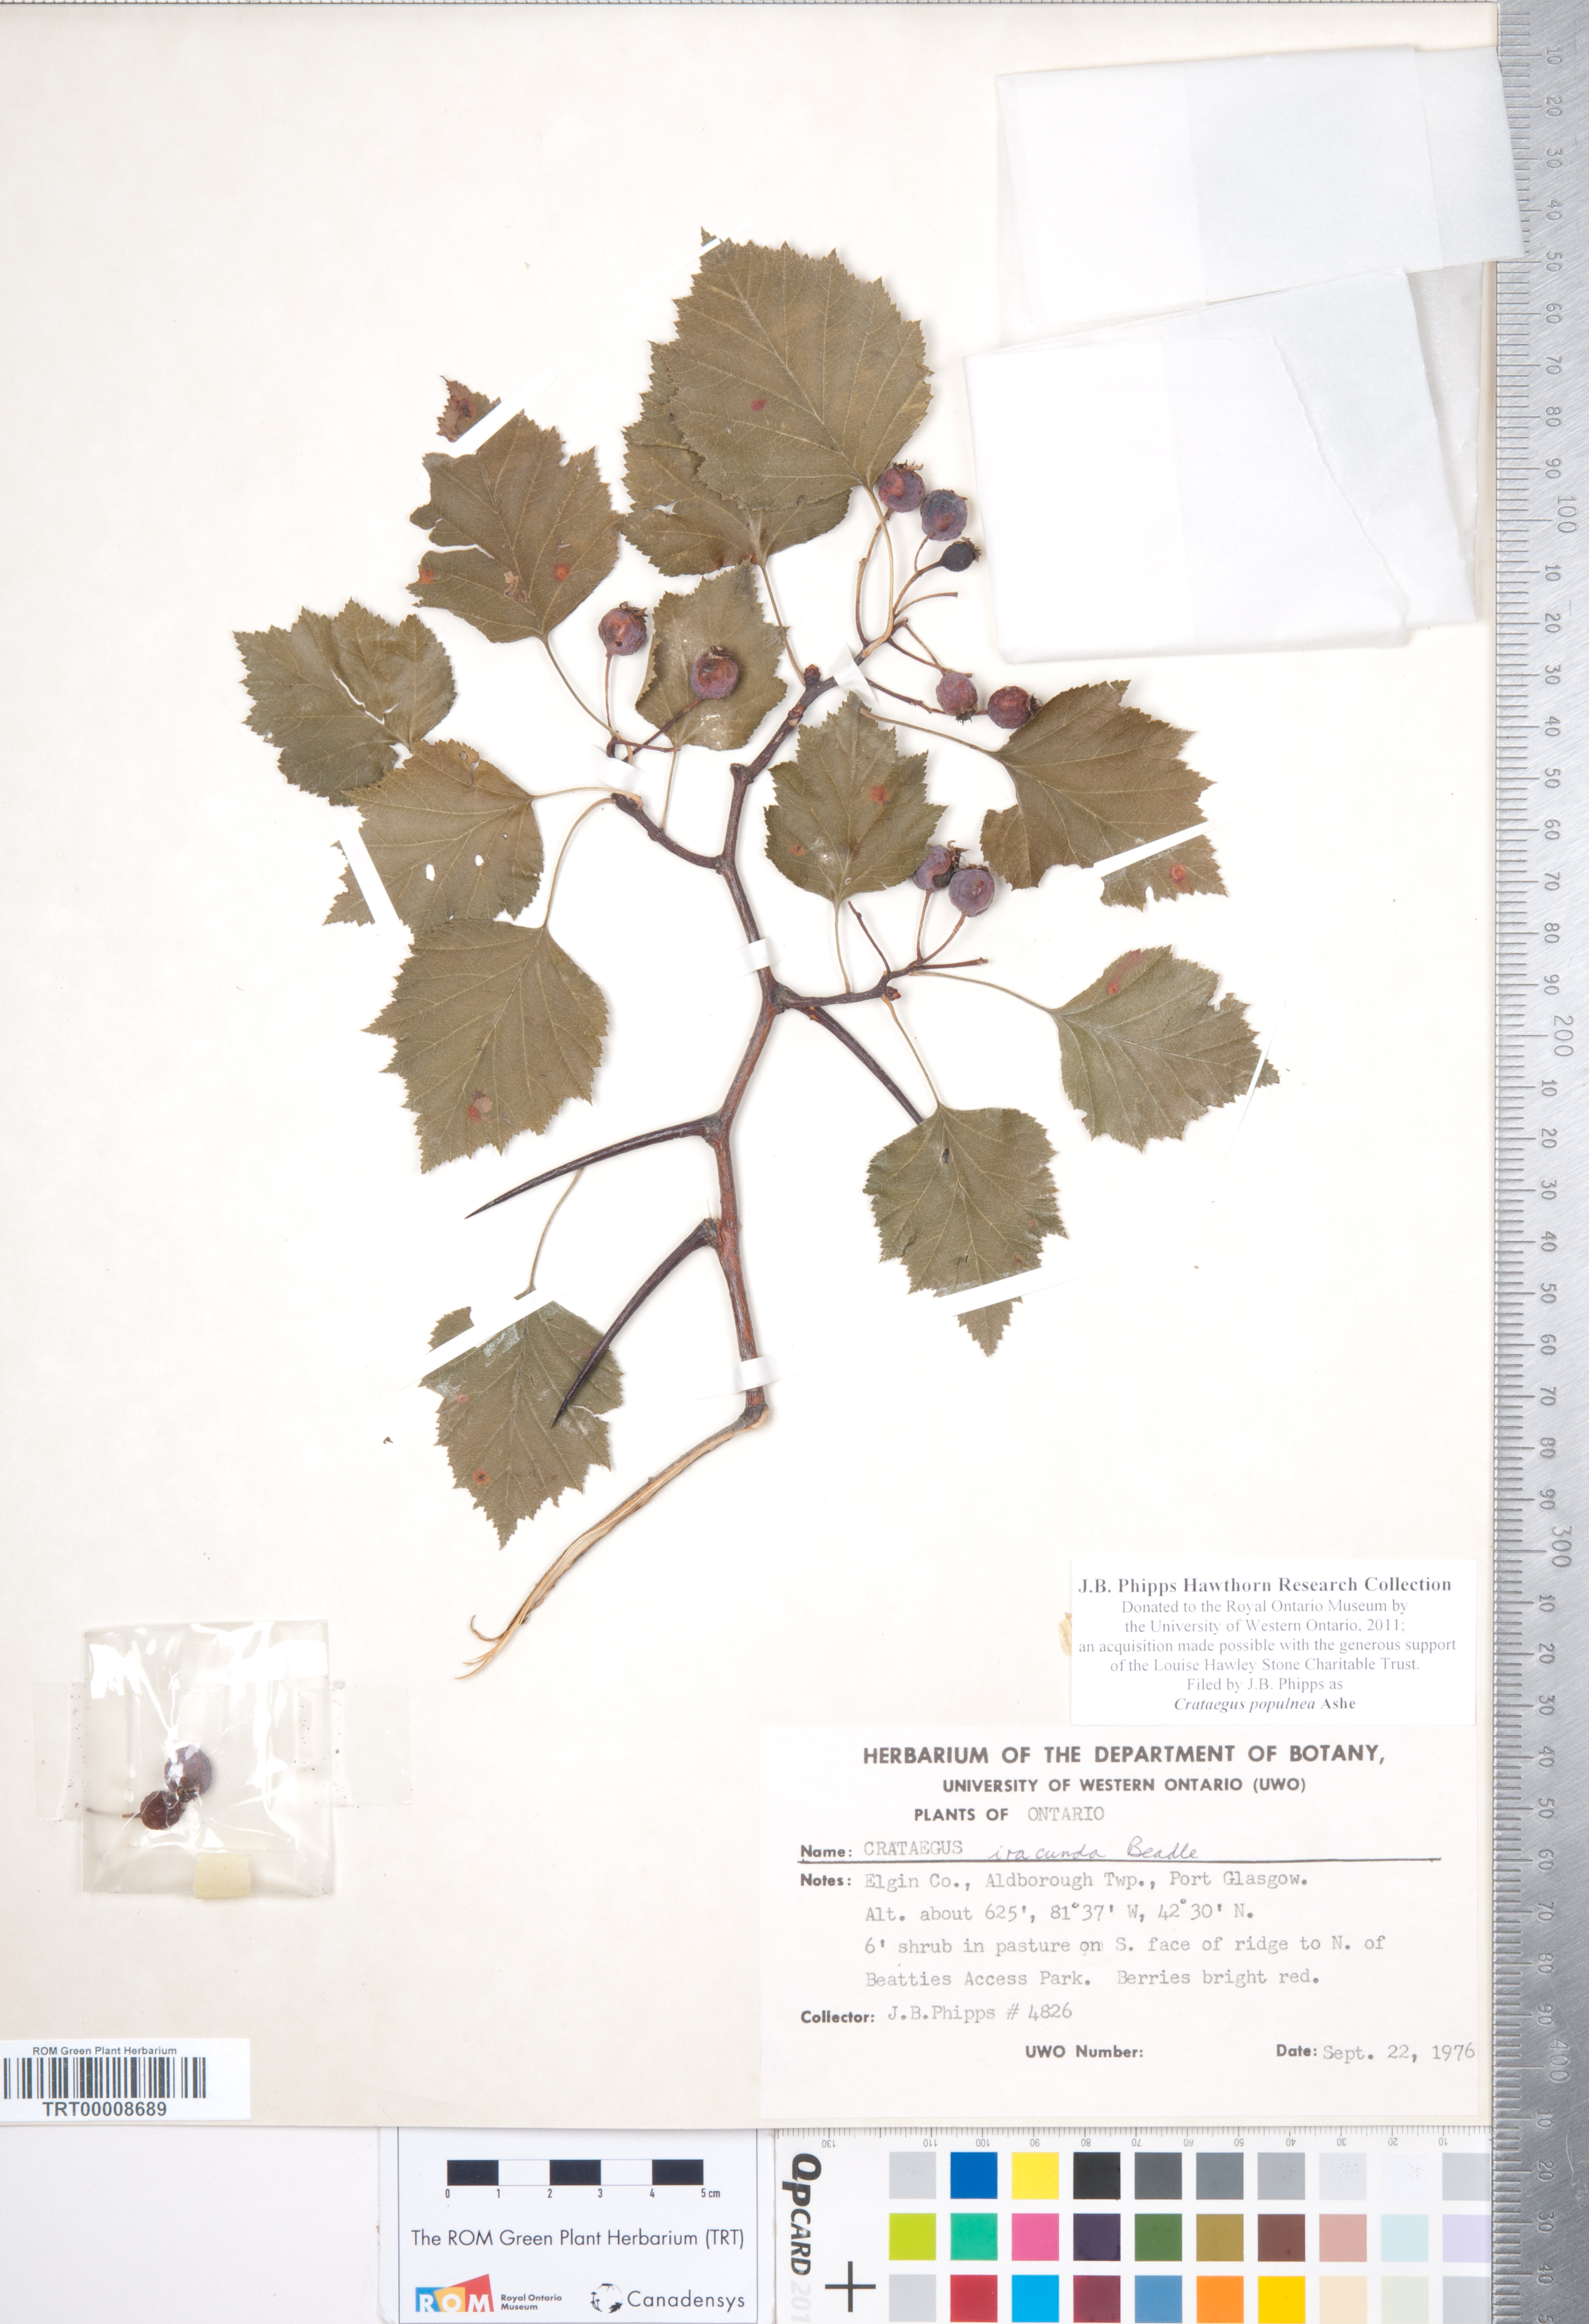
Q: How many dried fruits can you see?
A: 11